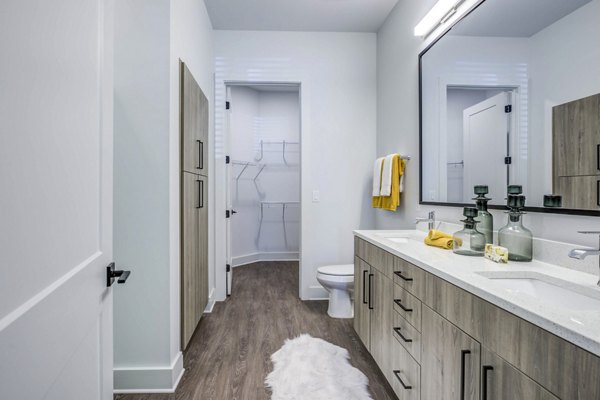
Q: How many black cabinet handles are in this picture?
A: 12